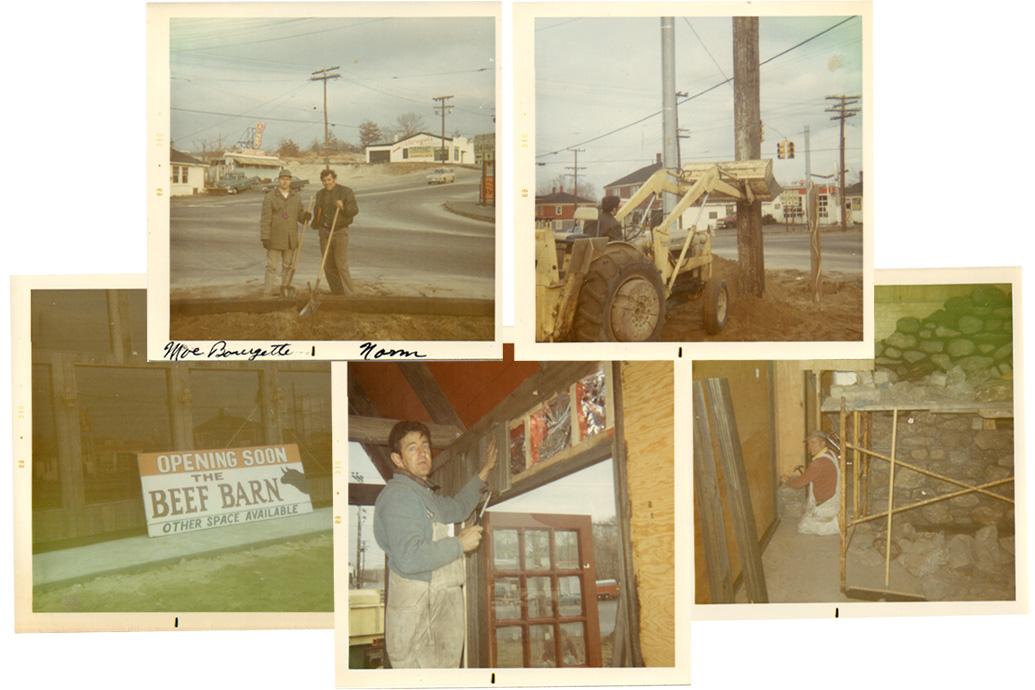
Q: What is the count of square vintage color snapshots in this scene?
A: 5